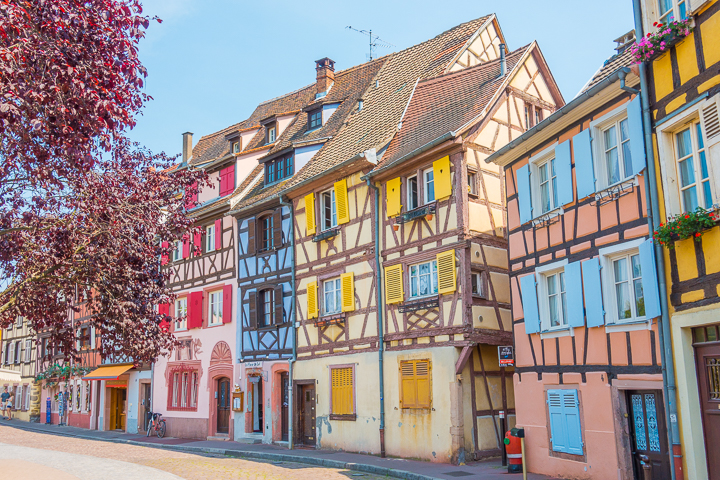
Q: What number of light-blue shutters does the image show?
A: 10